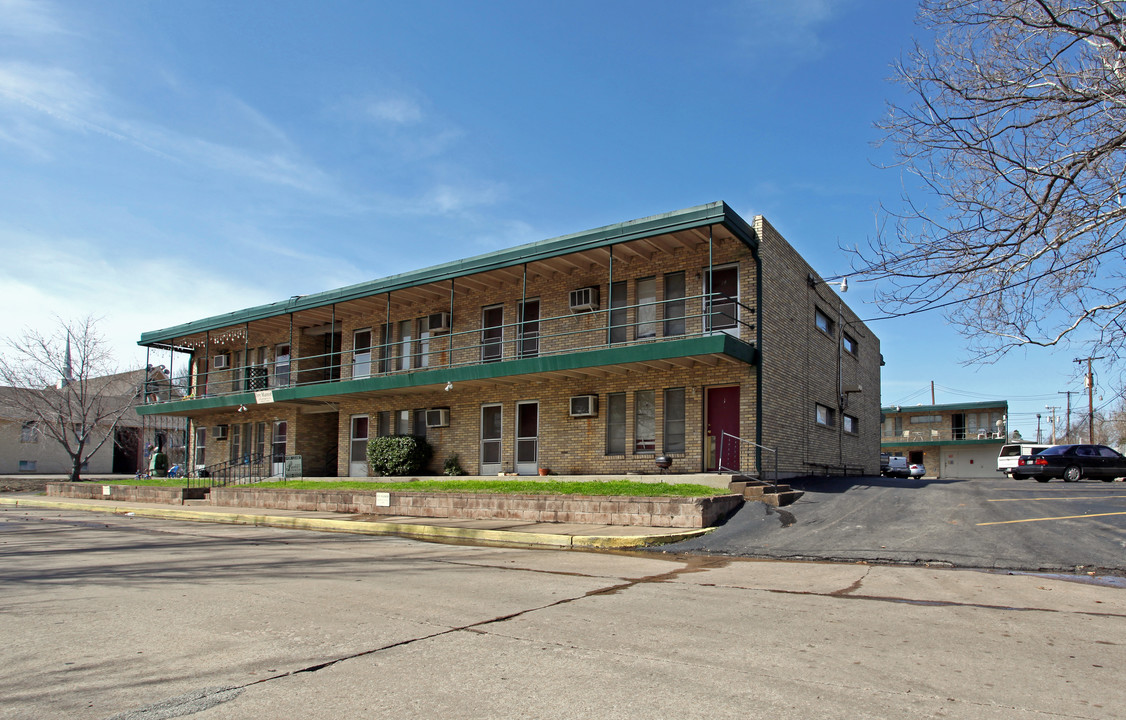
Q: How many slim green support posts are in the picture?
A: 11